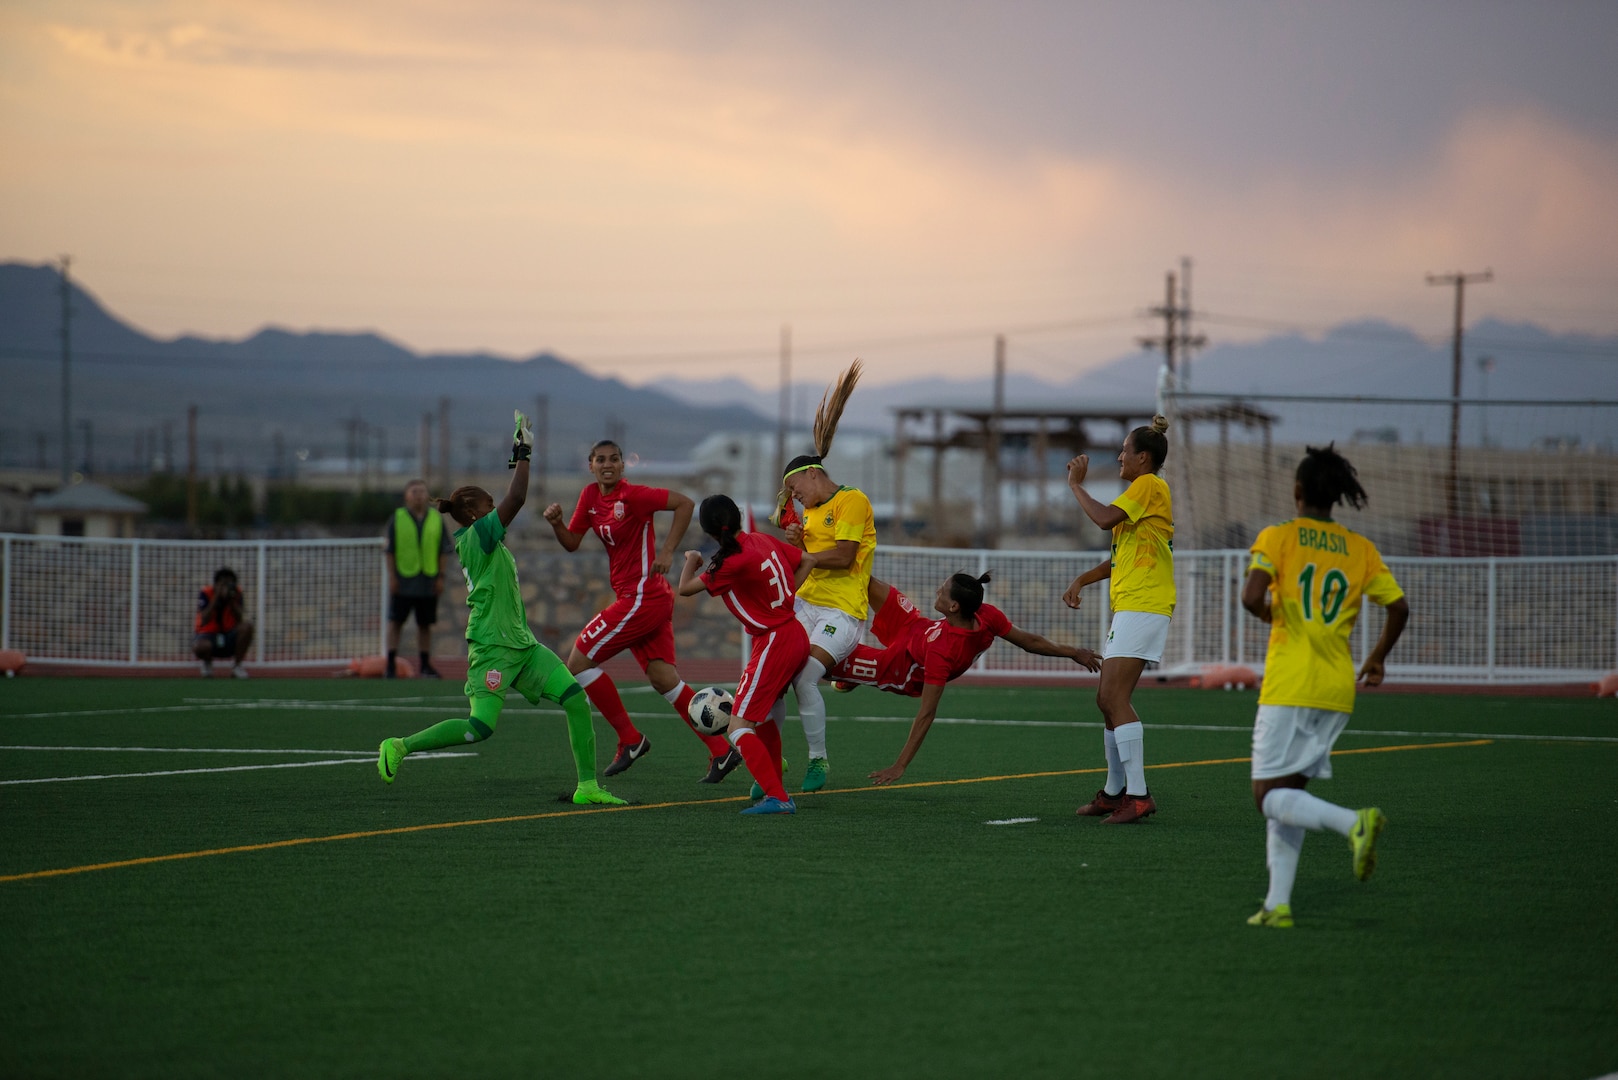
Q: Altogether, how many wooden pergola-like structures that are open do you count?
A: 1